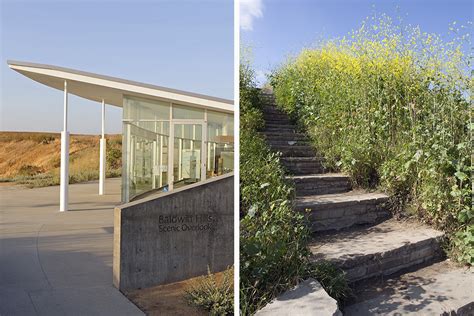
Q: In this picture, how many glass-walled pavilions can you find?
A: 1